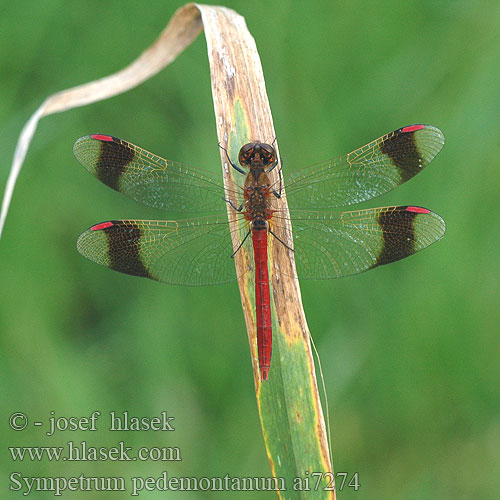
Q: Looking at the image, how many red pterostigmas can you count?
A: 4